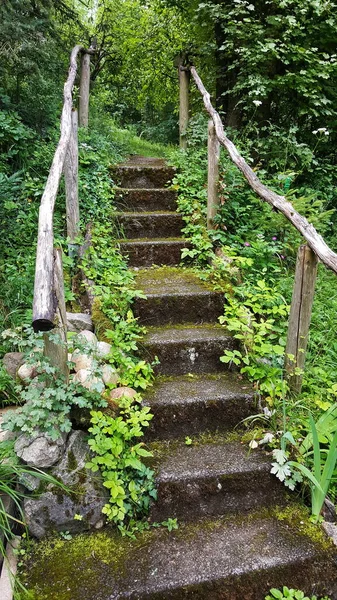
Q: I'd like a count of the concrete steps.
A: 9